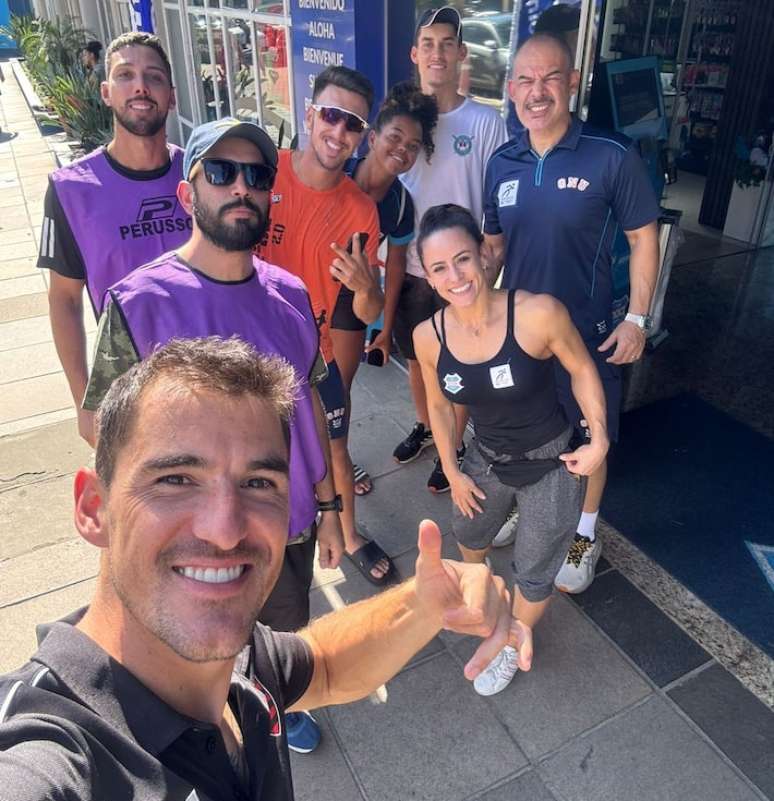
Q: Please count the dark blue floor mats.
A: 1